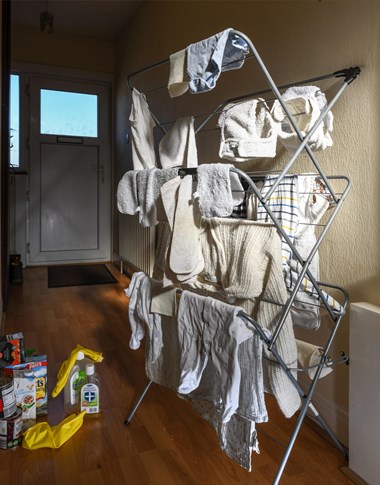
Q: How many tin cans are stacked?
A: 2